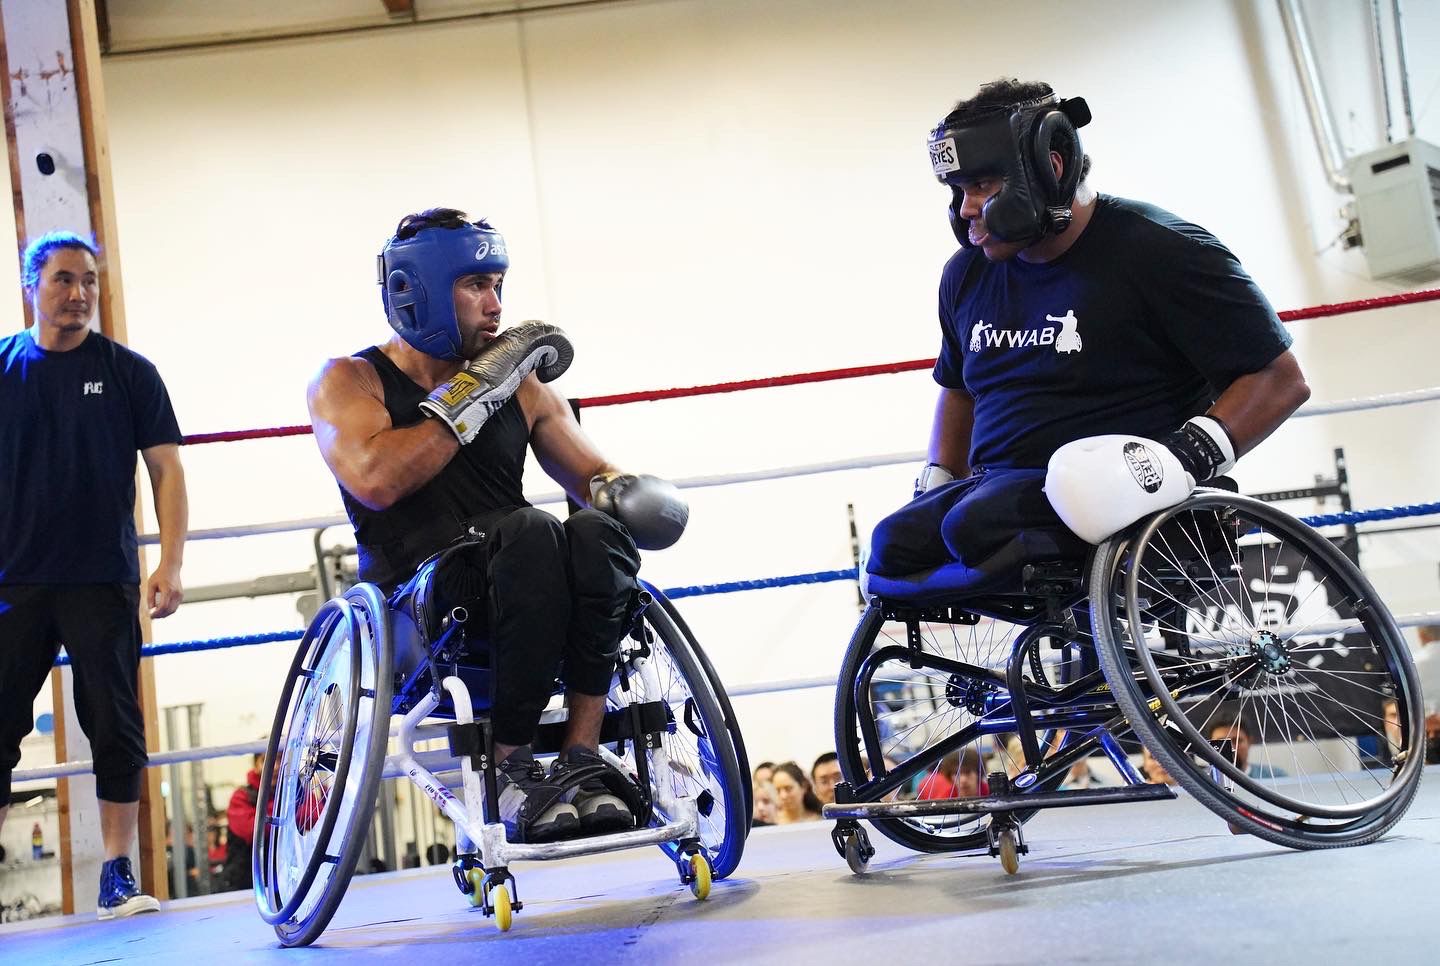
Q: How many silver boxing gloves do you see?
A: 2